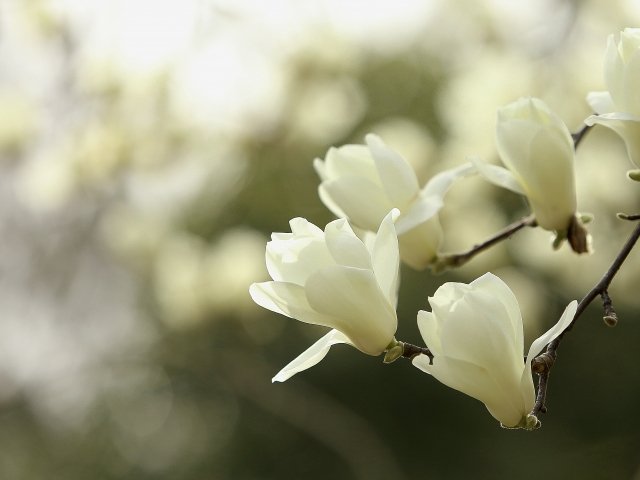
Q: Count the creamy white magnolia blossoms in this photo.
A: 5